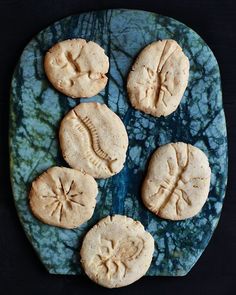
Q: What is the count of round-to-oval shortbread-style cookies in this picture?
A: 6